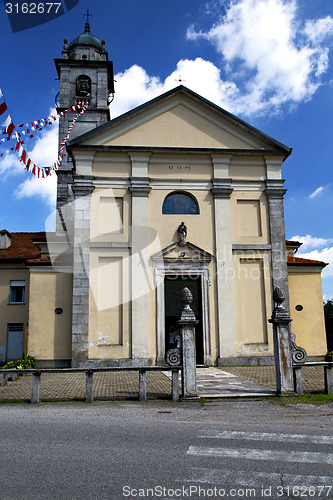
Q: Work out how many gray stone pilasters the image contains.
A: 2